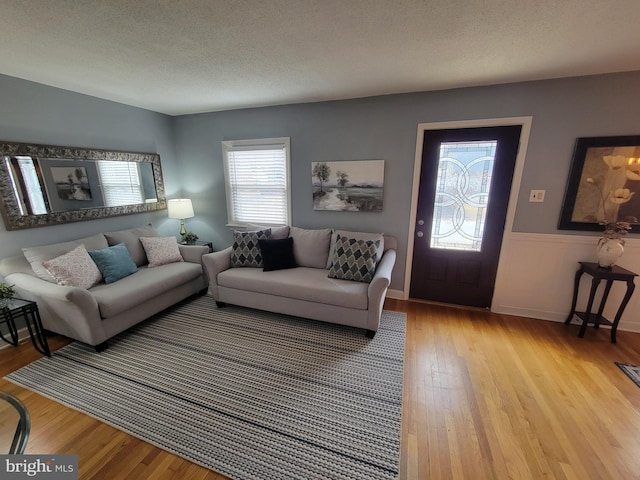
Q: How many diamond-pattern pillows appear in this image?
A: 2